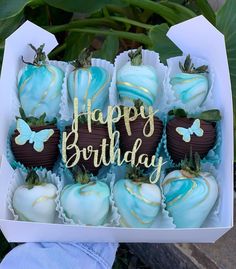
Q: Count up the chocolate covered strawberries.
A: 12